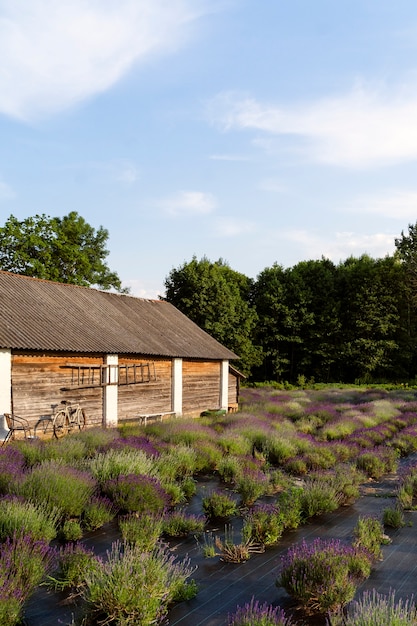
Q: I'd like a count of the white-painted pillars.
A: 4